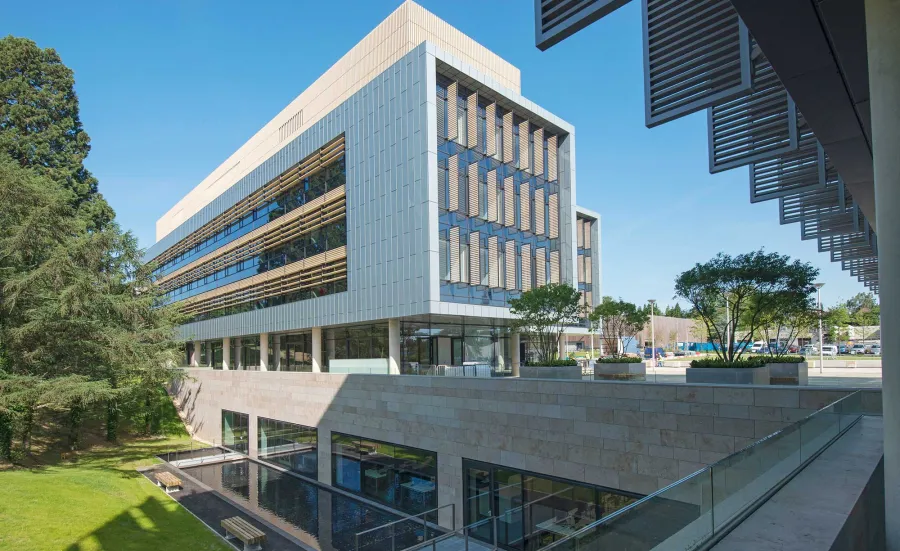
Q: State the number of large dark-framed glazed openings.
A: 4